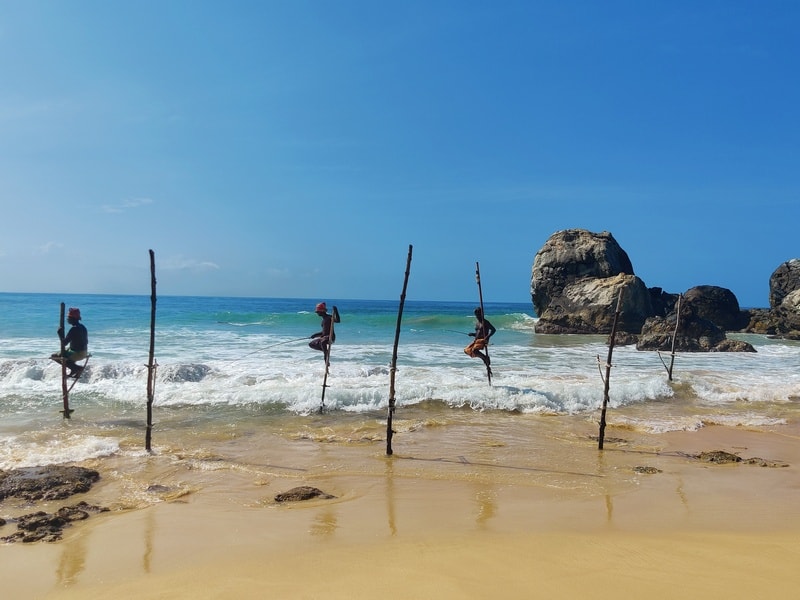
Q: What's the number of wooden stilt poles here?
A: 7